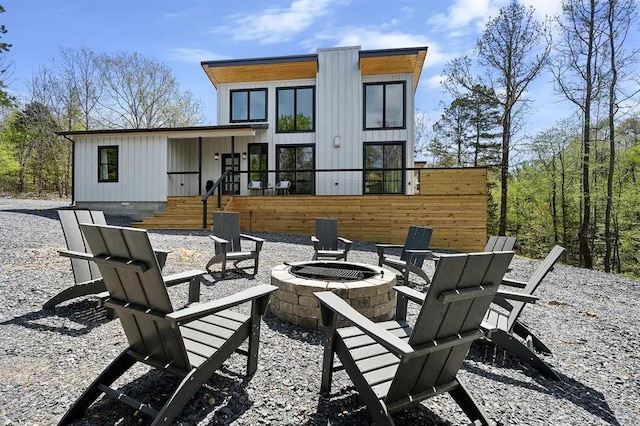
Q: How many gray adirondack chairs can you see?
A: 8